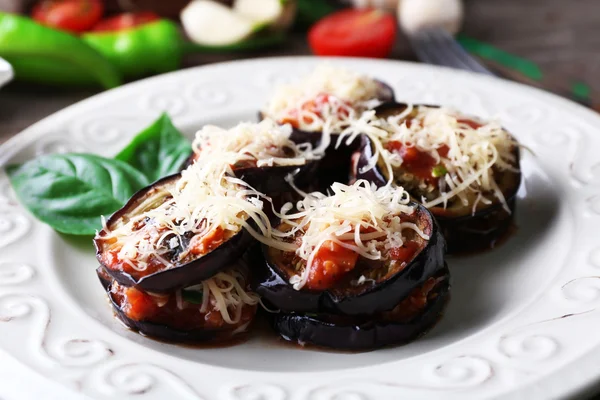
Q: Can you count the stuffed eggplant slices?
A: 5